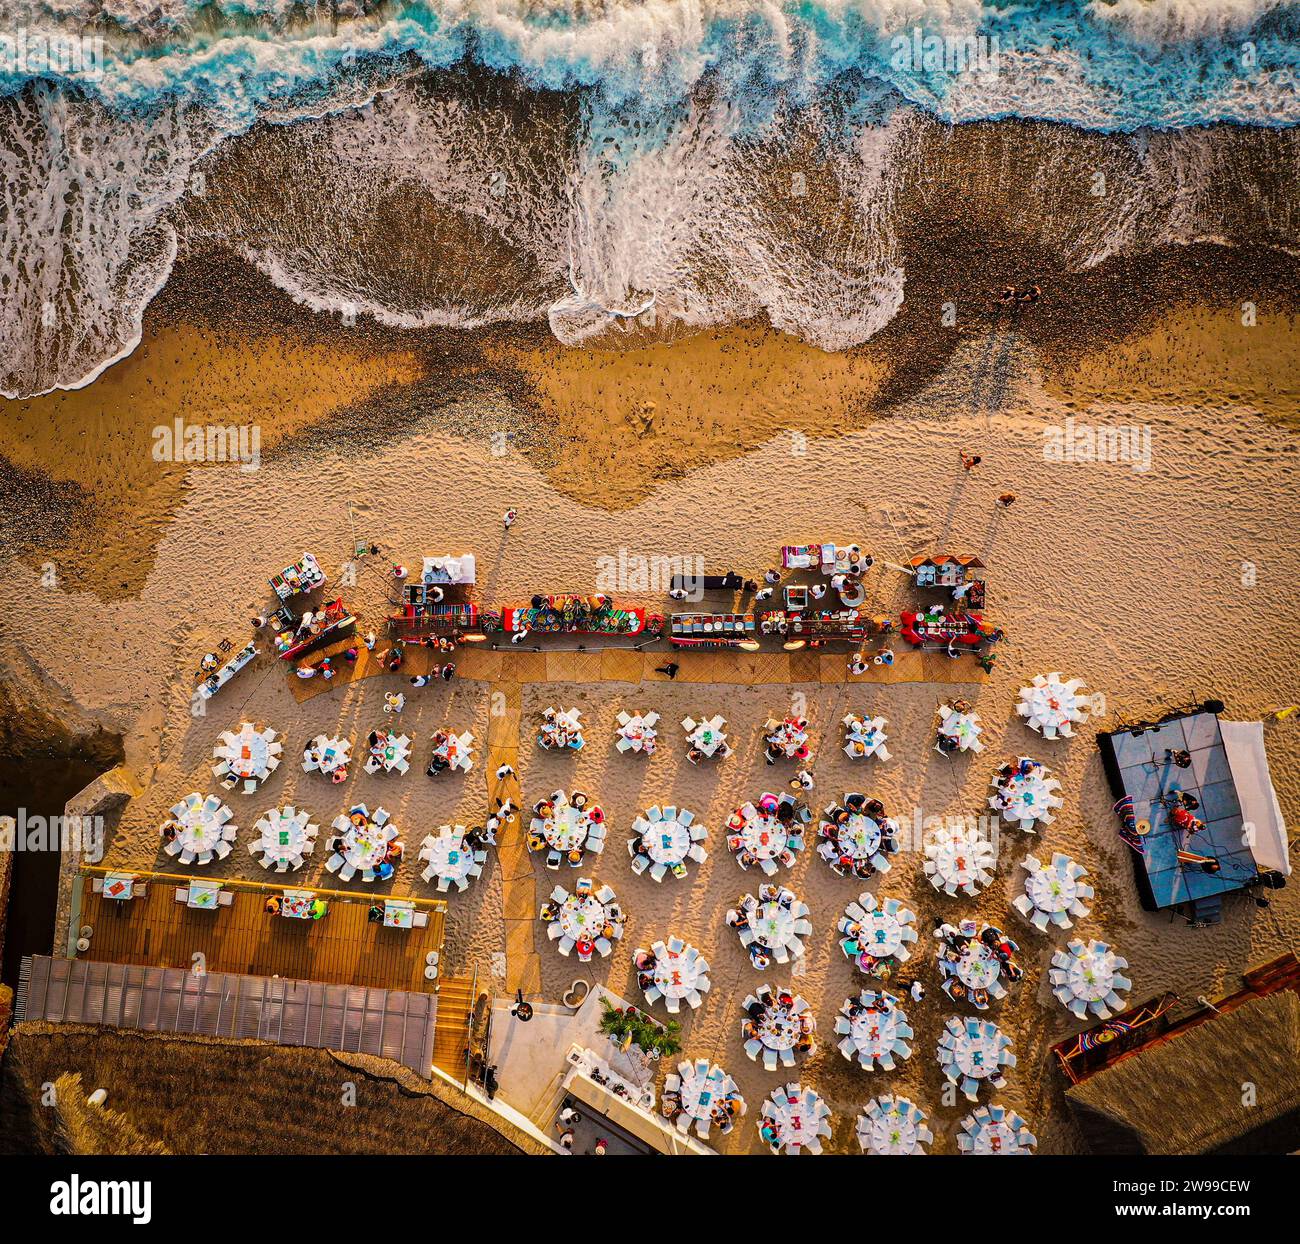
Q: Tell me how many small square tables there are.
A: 13